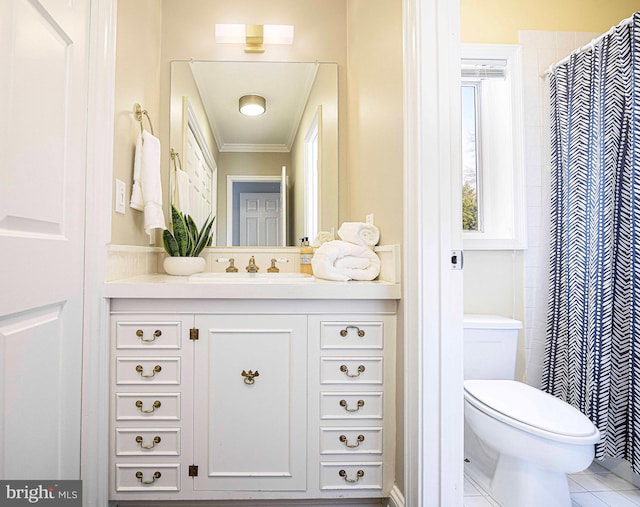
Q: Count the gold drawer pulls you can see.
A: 10